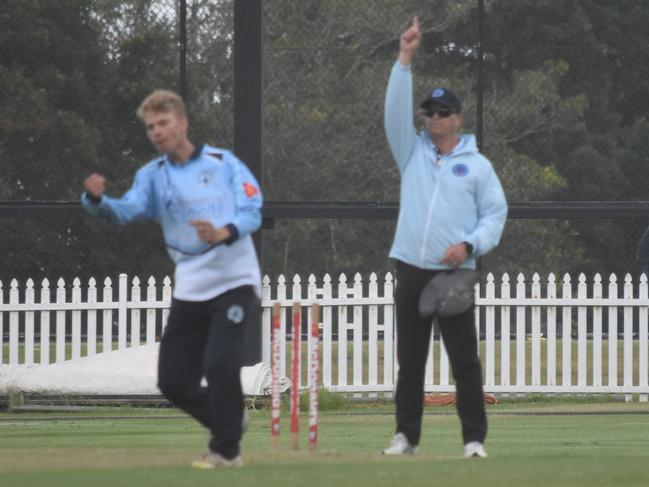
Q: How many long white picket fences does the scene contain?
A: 1